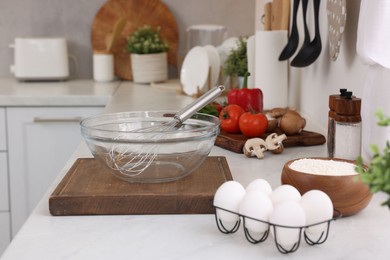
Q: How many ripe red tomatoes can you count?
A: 2